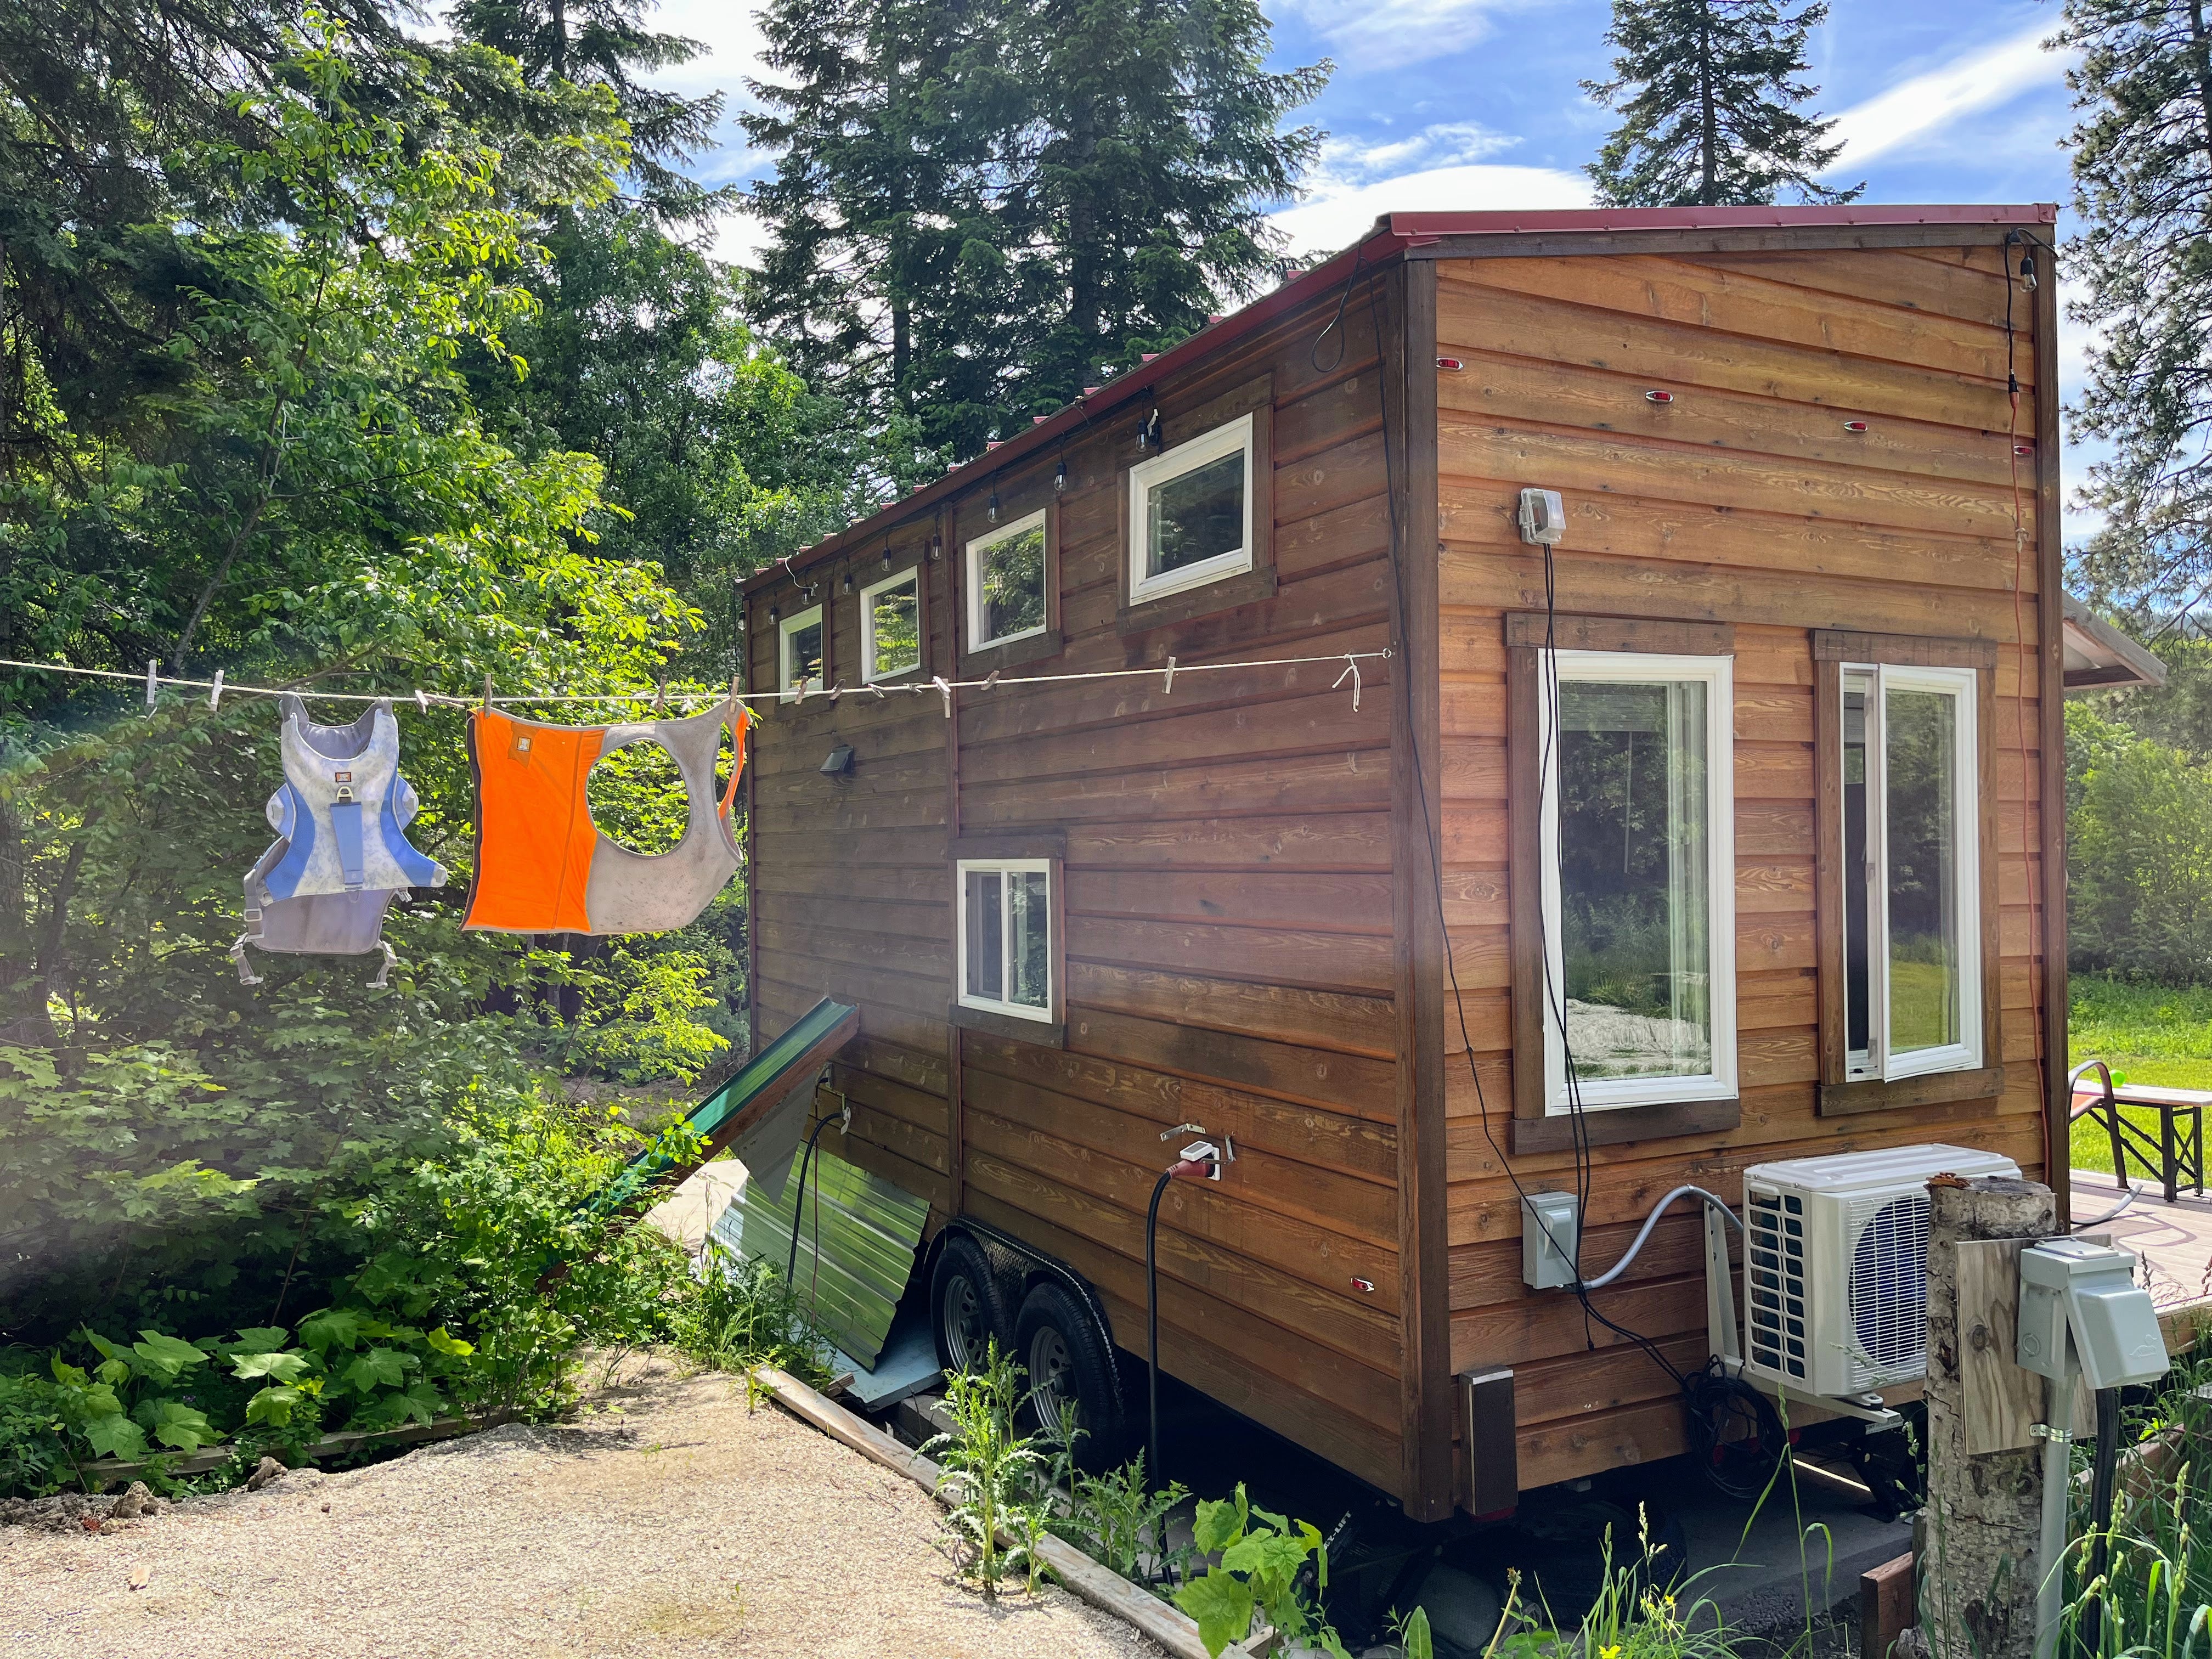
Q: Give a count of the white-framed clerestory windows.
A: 4